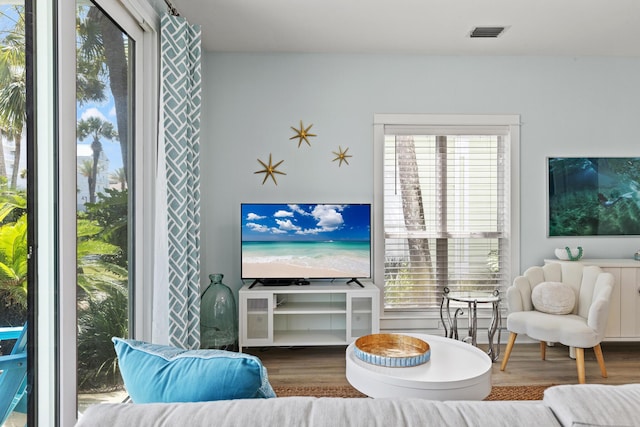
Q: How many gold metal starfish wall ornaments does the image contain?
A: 3